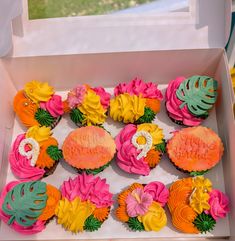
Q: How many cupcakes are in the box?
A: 12